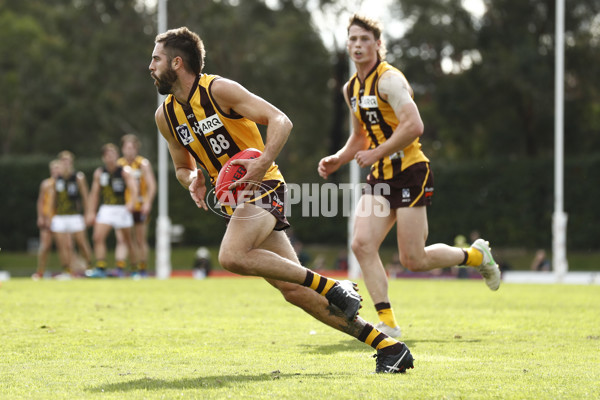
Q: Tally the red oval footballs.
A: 1